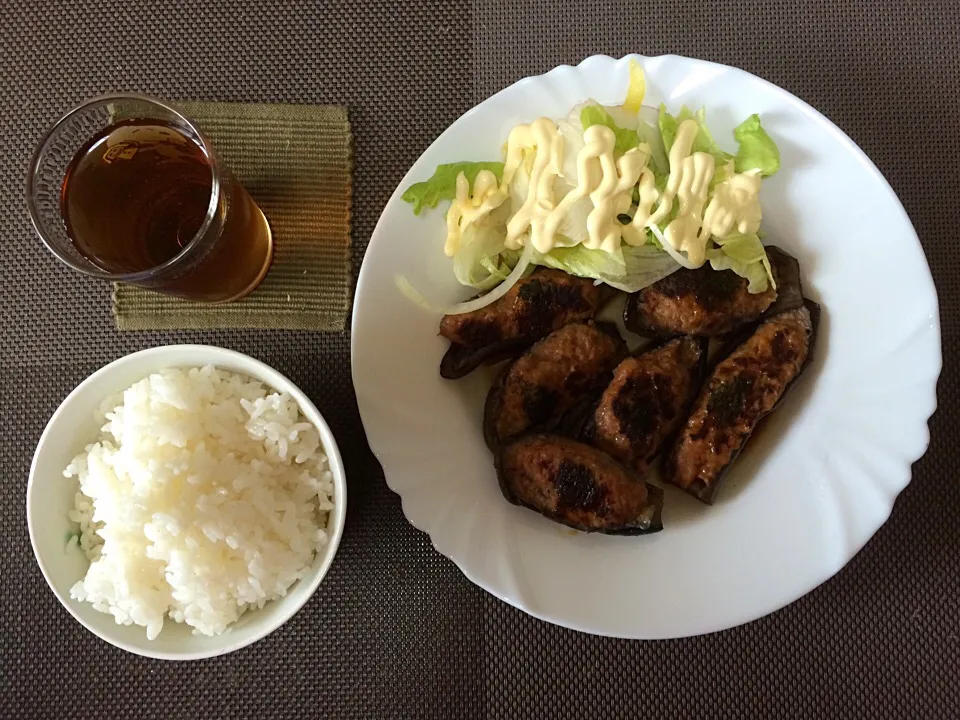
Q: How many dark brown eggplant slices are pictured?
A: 6